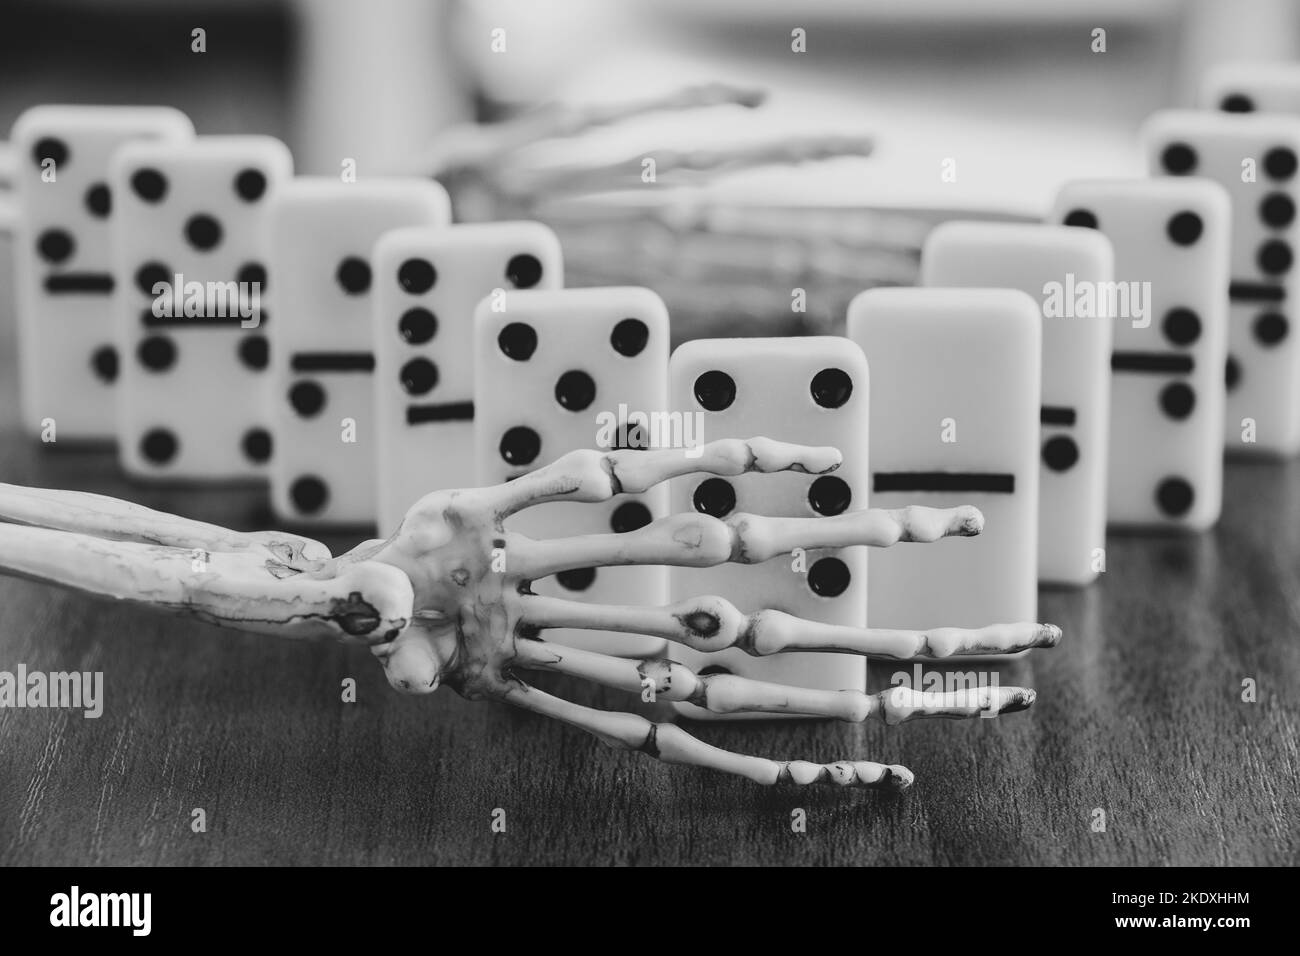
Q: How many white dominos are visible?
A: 11